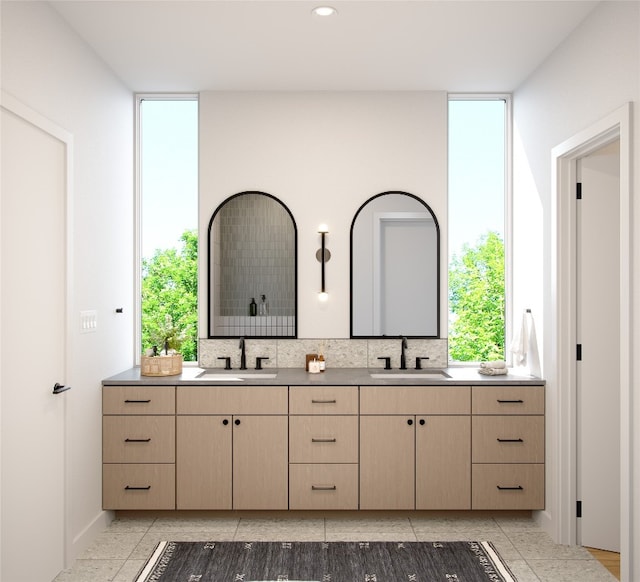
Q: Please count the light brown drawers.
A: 9